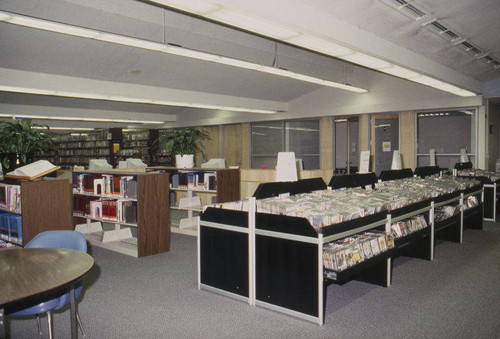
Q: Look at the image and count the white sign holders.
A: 5